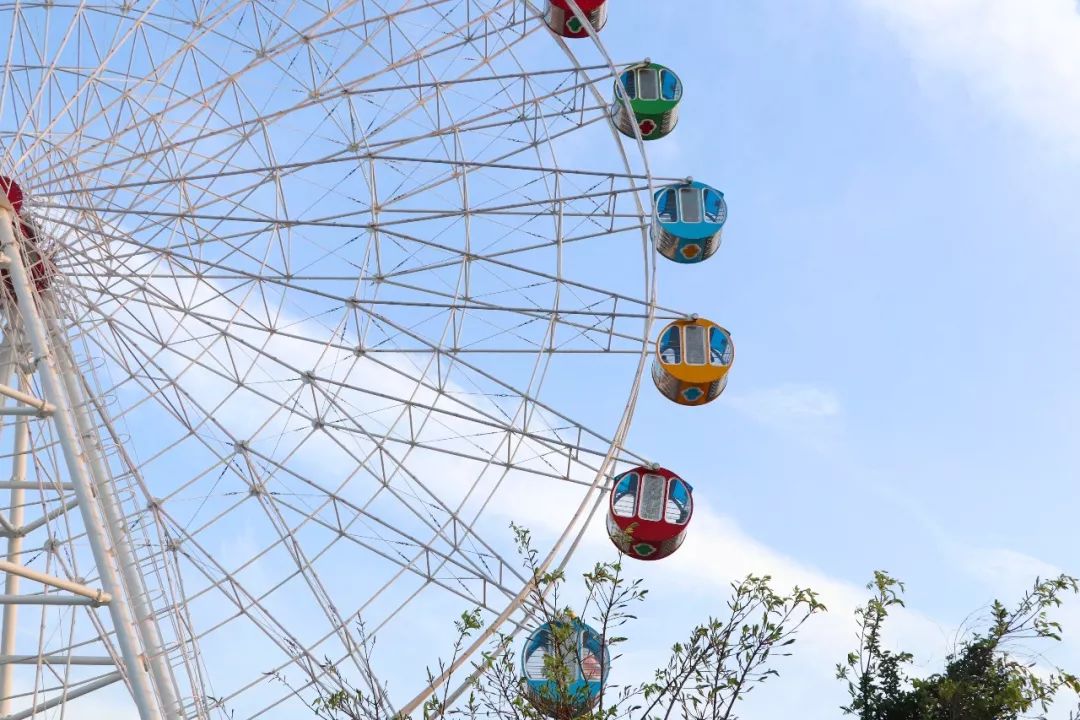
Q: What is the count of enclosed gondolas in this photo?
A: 6